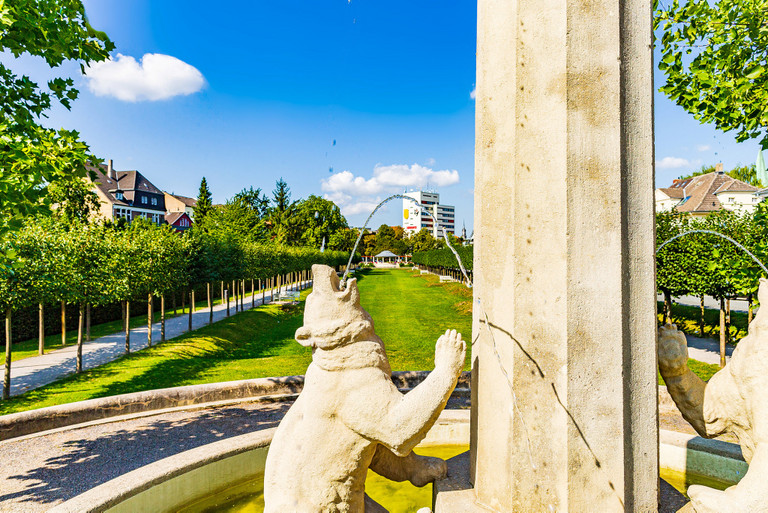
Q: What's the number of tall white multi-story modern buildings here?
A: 1